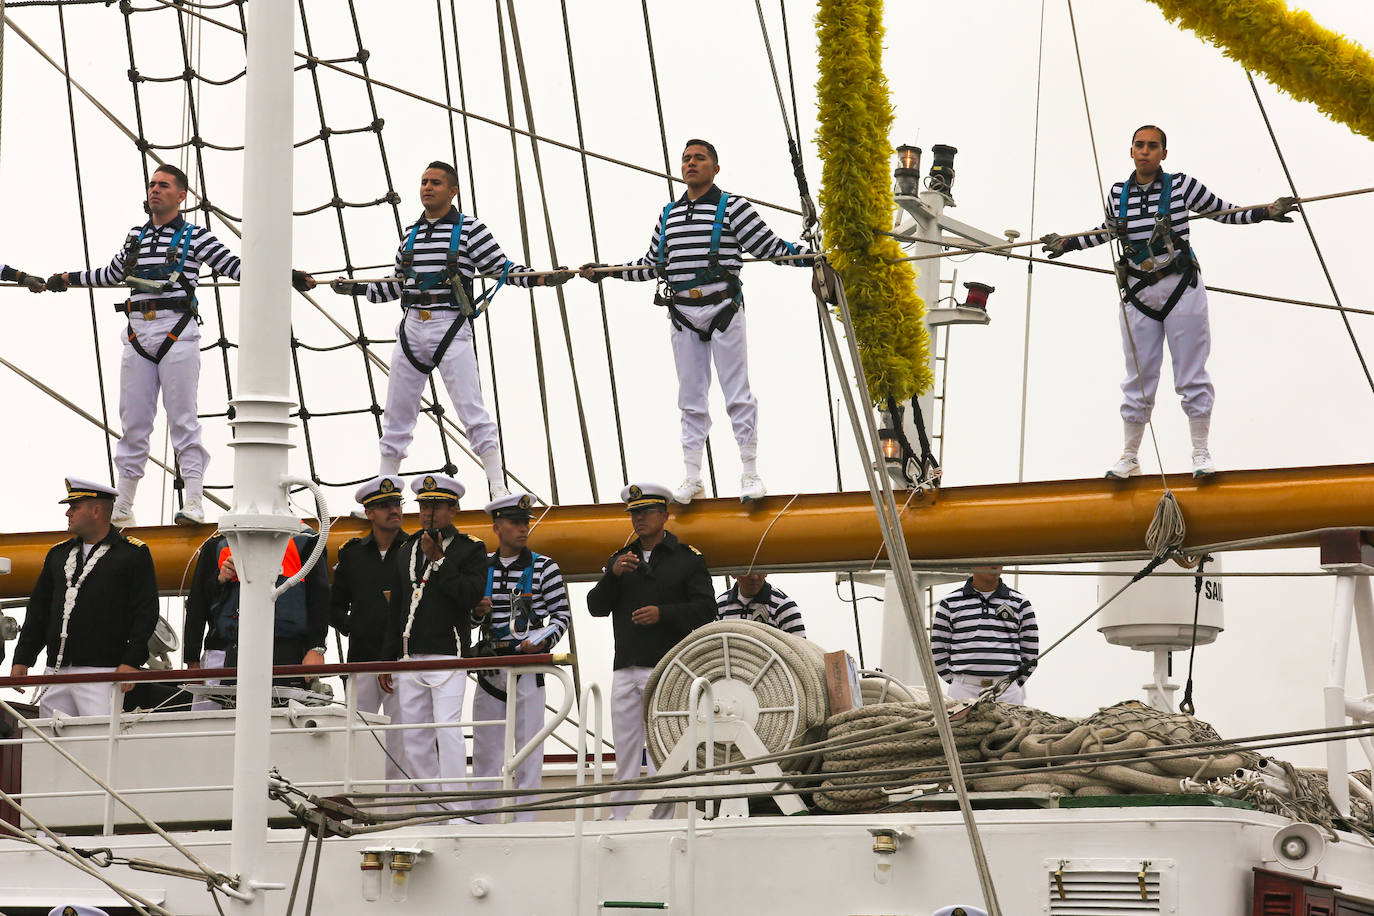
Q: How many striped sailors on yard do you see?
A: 4